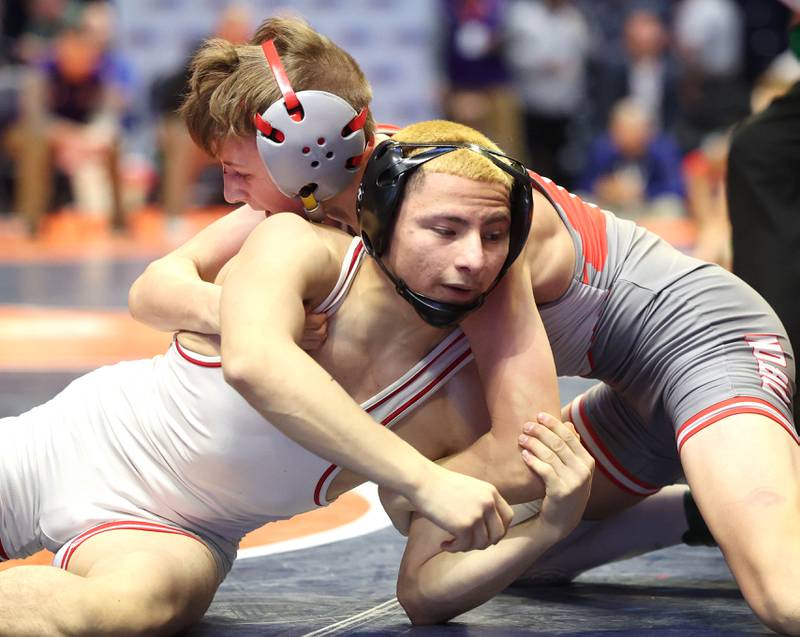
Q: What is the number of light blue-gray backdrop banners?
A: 1